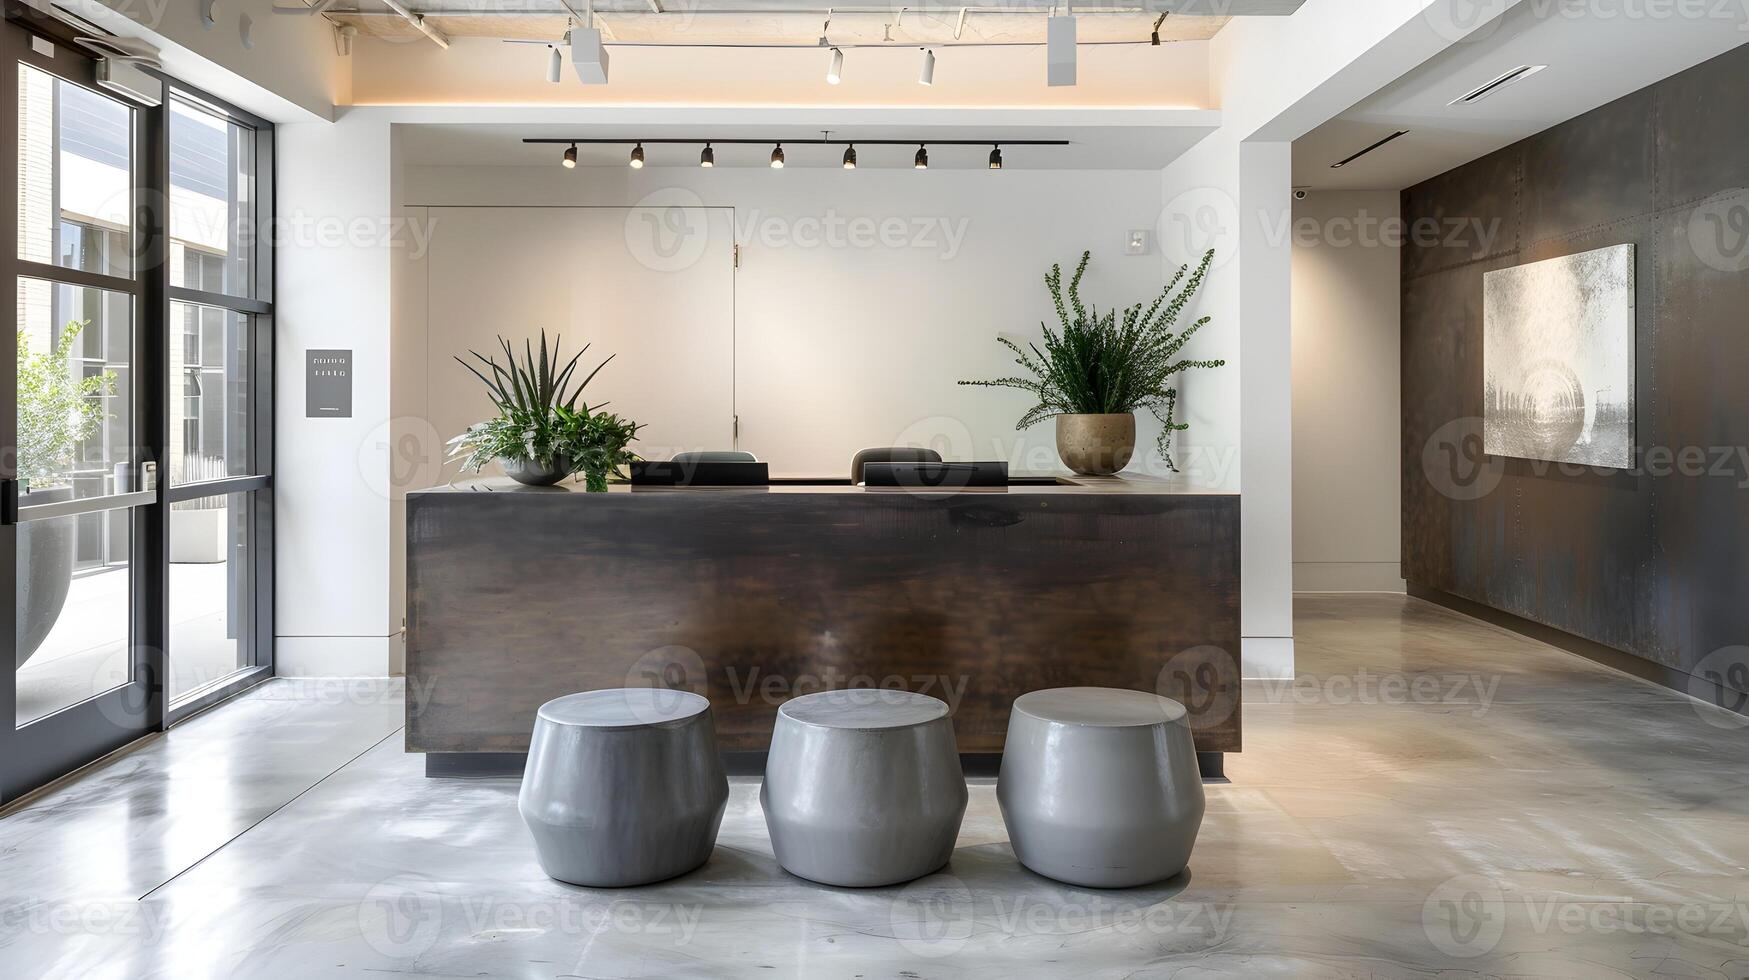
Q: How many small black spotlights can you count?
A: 7